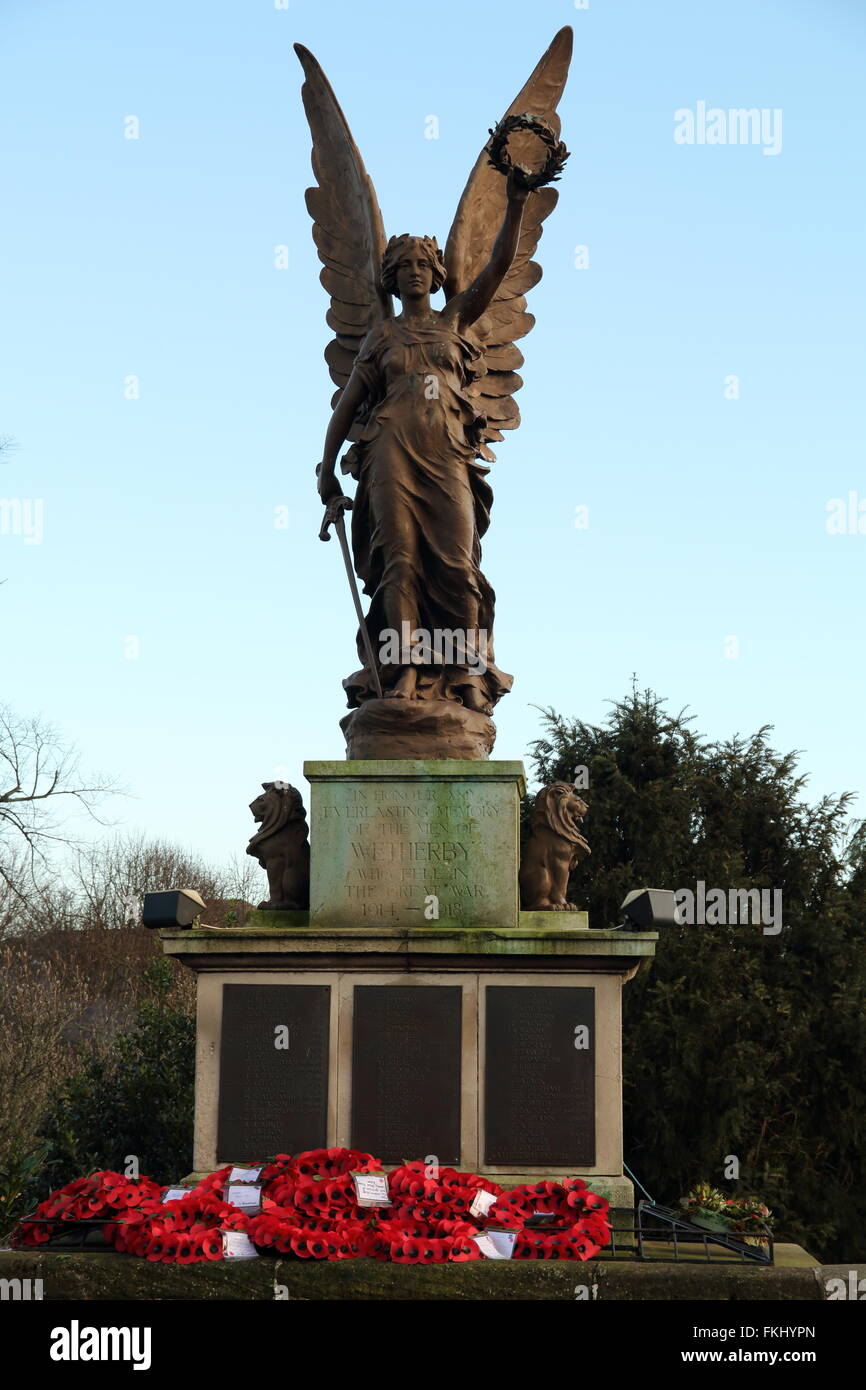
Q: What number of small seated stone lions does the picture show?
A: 2